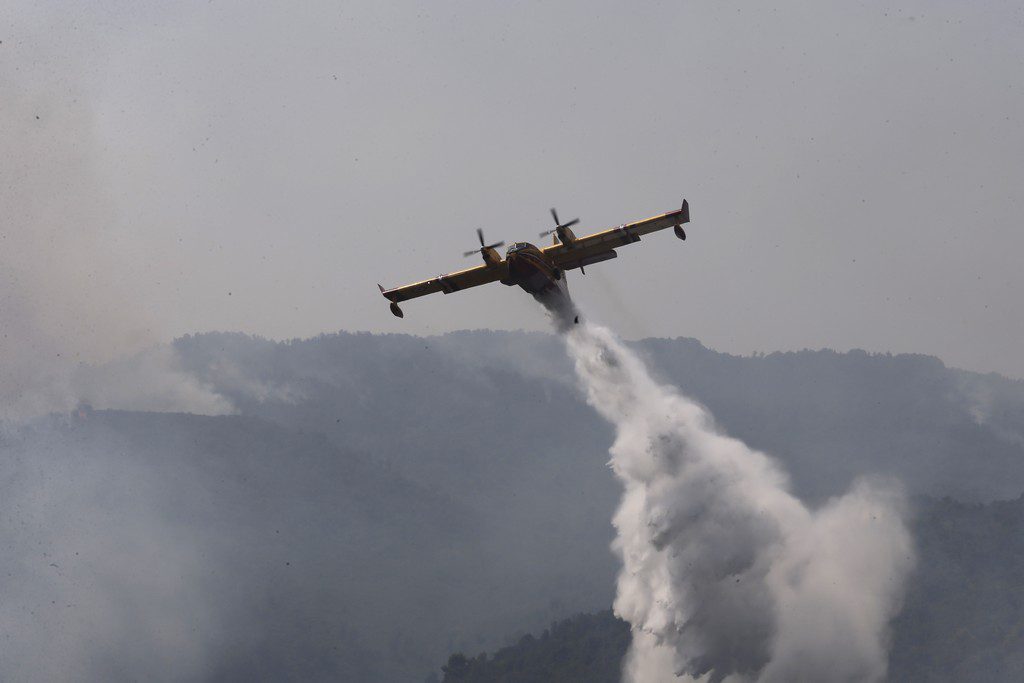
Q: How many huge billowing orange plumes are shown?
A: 0